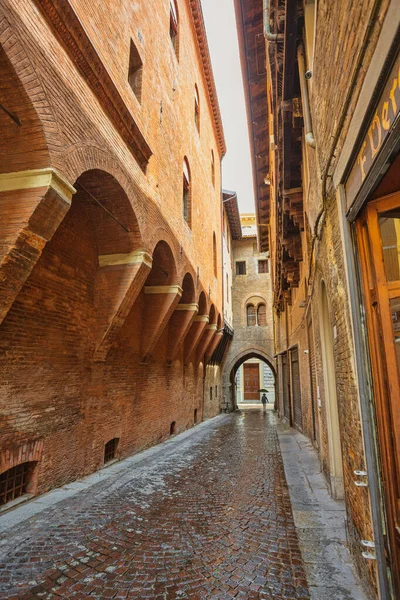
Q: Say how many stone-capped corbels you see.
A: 7